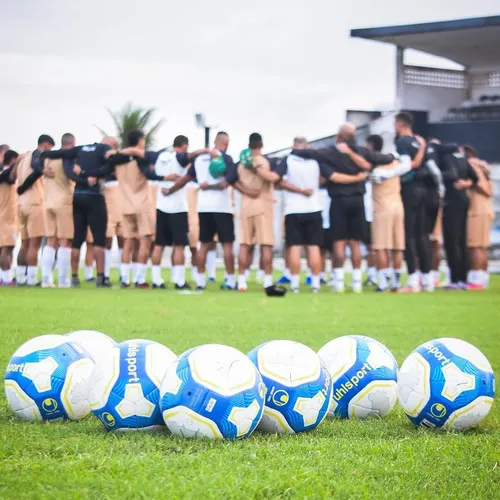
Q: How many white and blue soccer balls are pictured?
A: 7